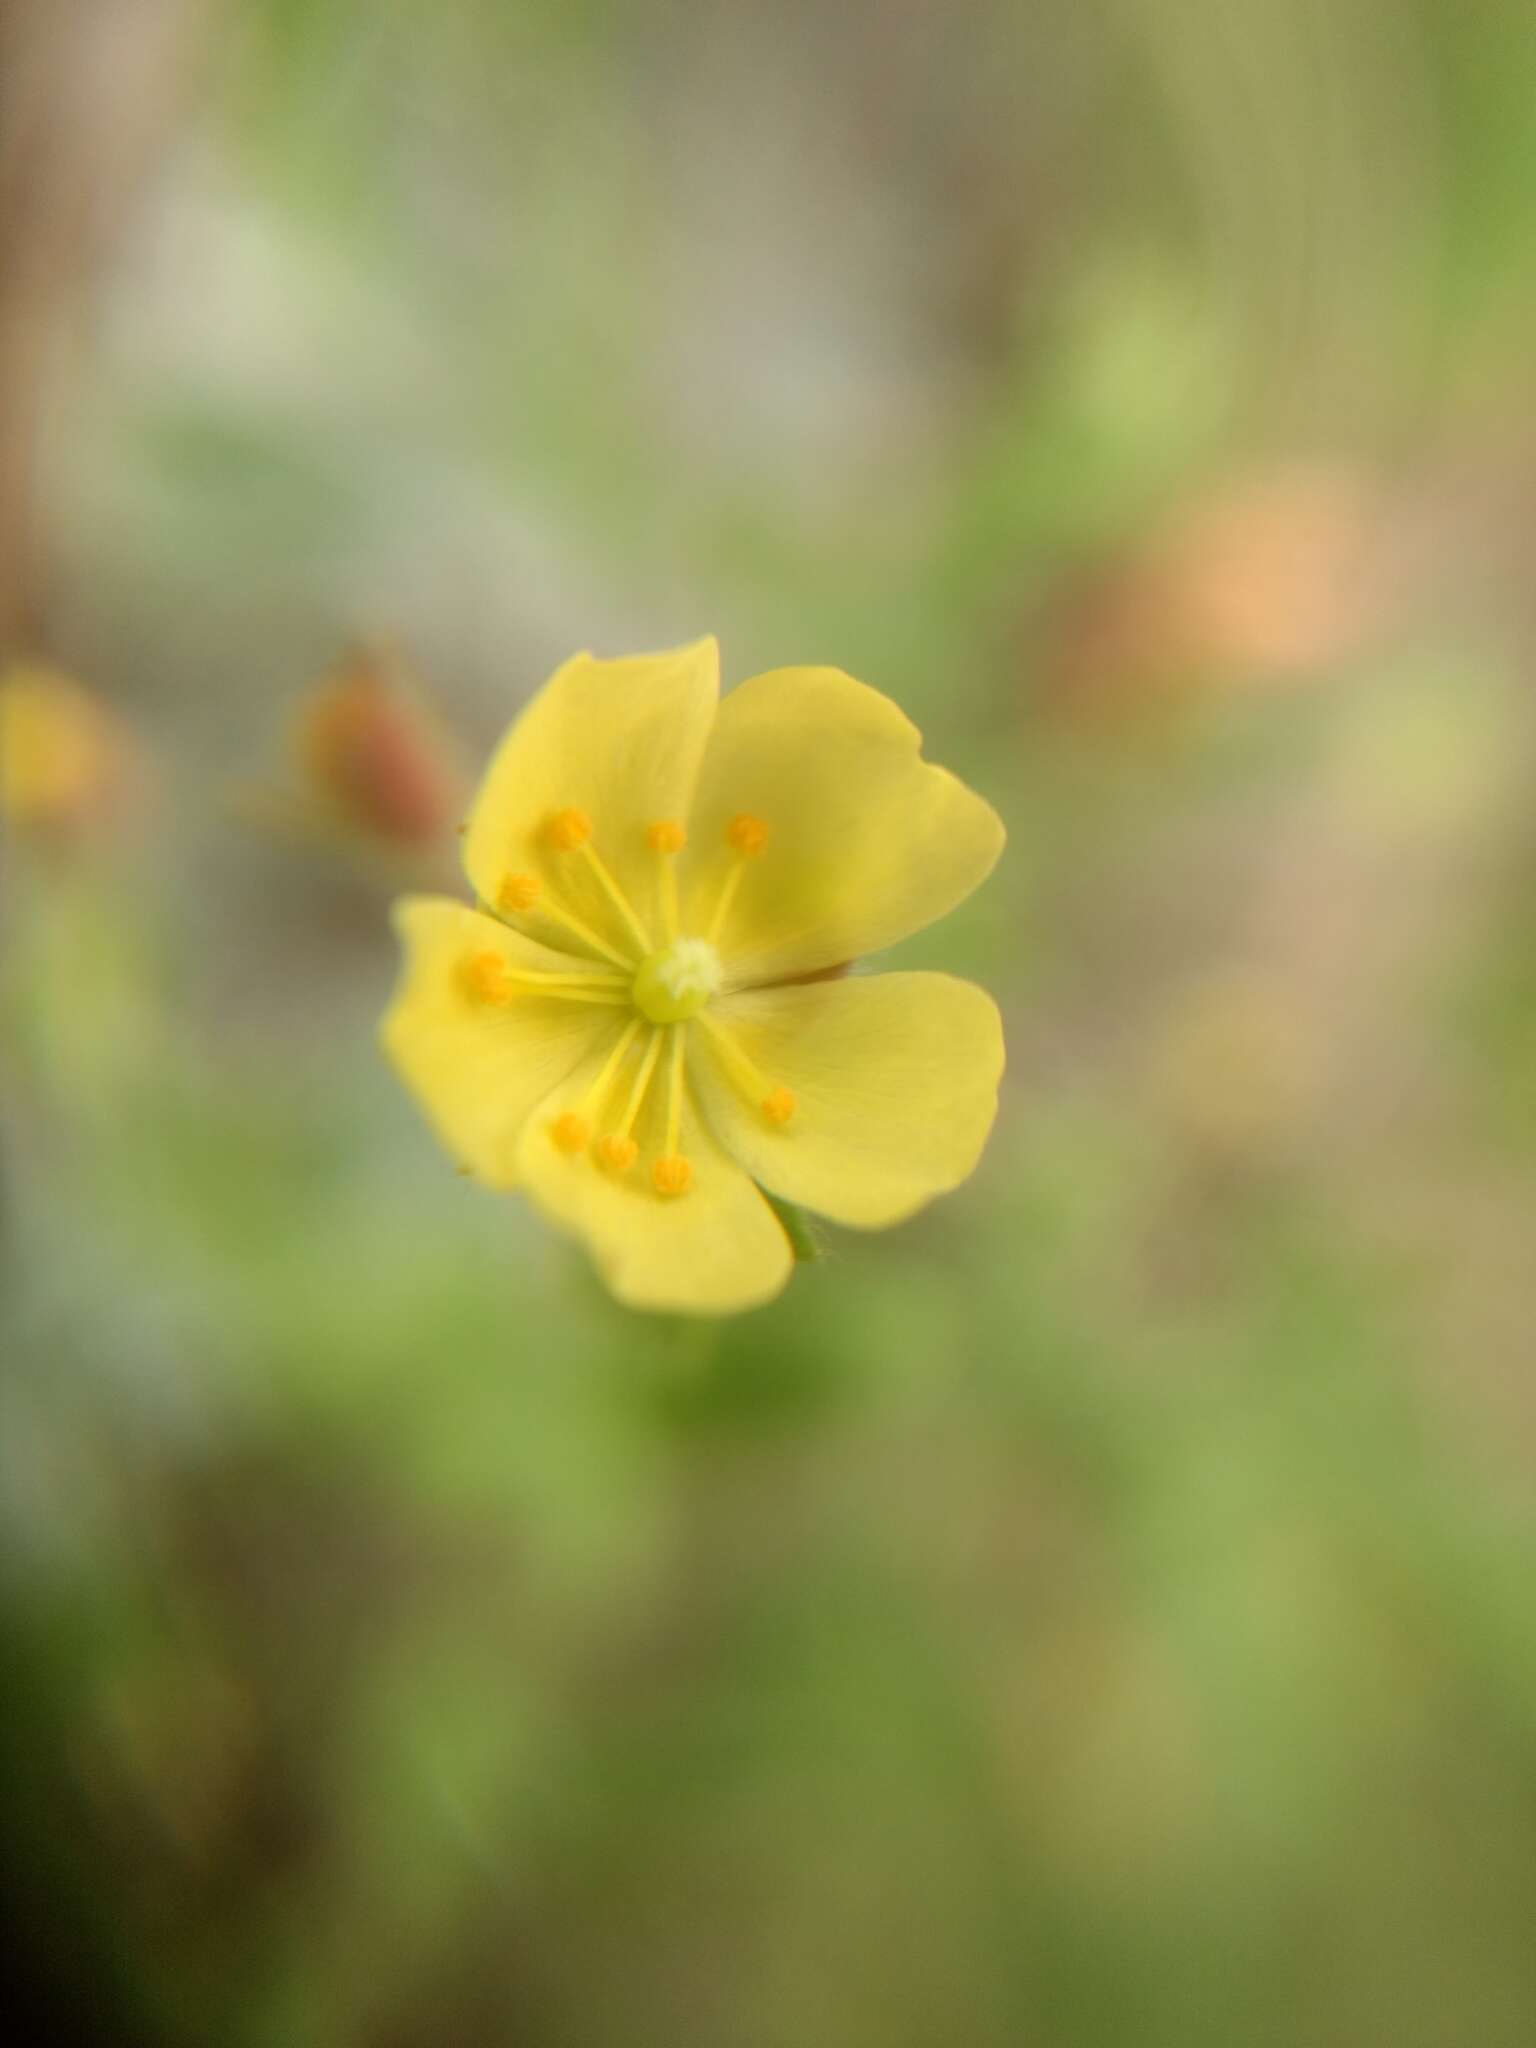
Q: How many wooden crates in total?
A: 0